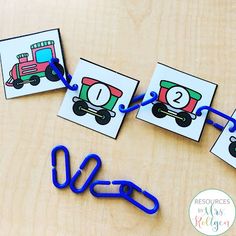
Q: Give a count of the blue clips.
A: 7